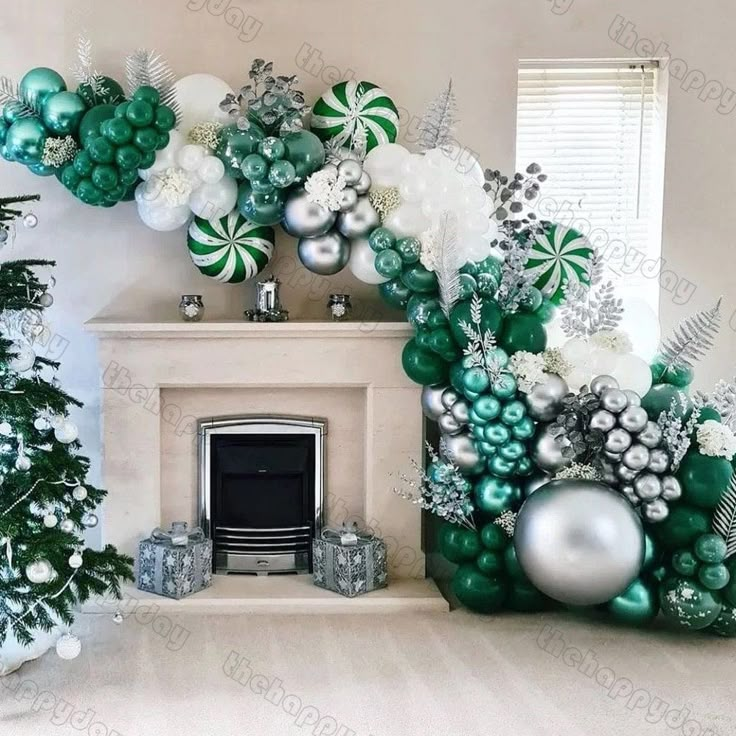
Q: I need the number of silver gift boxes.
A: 2